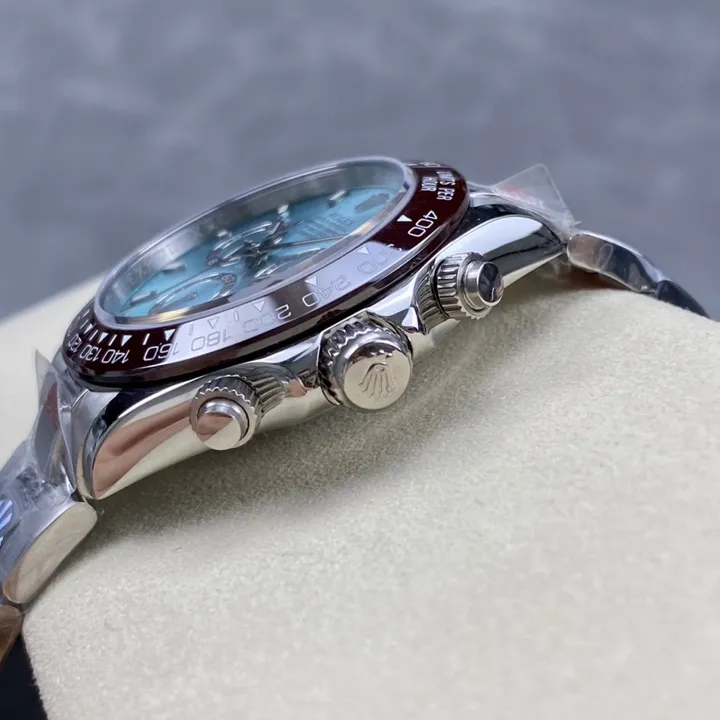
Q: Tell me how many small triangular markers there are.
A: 9